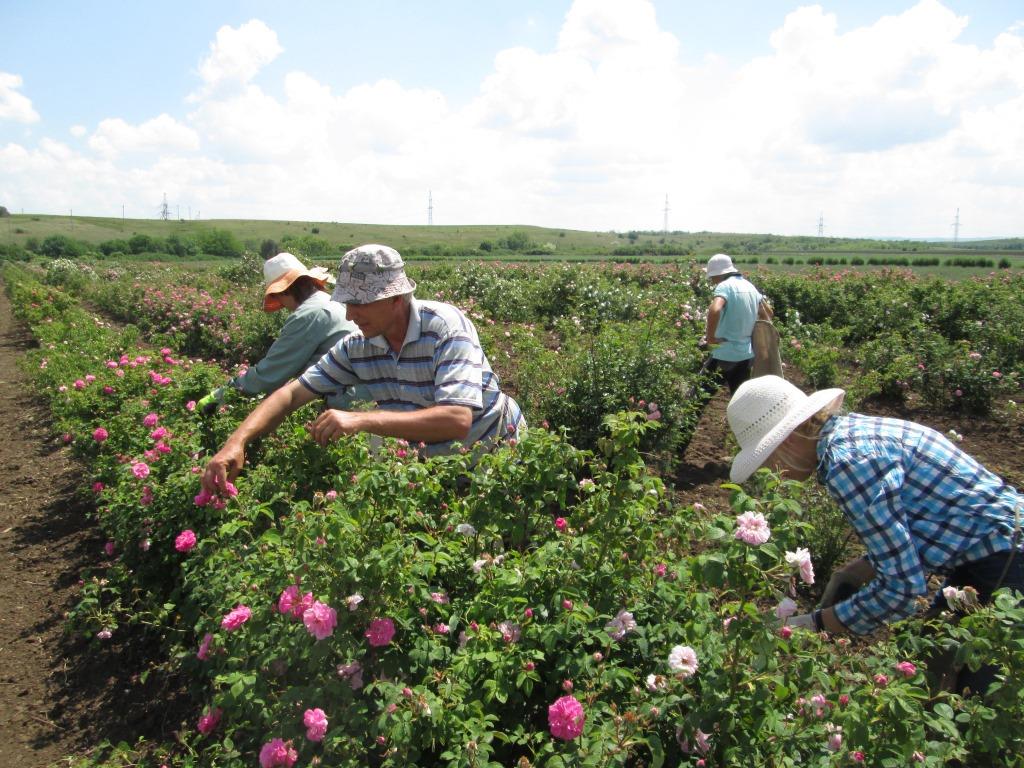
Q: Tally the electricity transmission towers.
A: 5